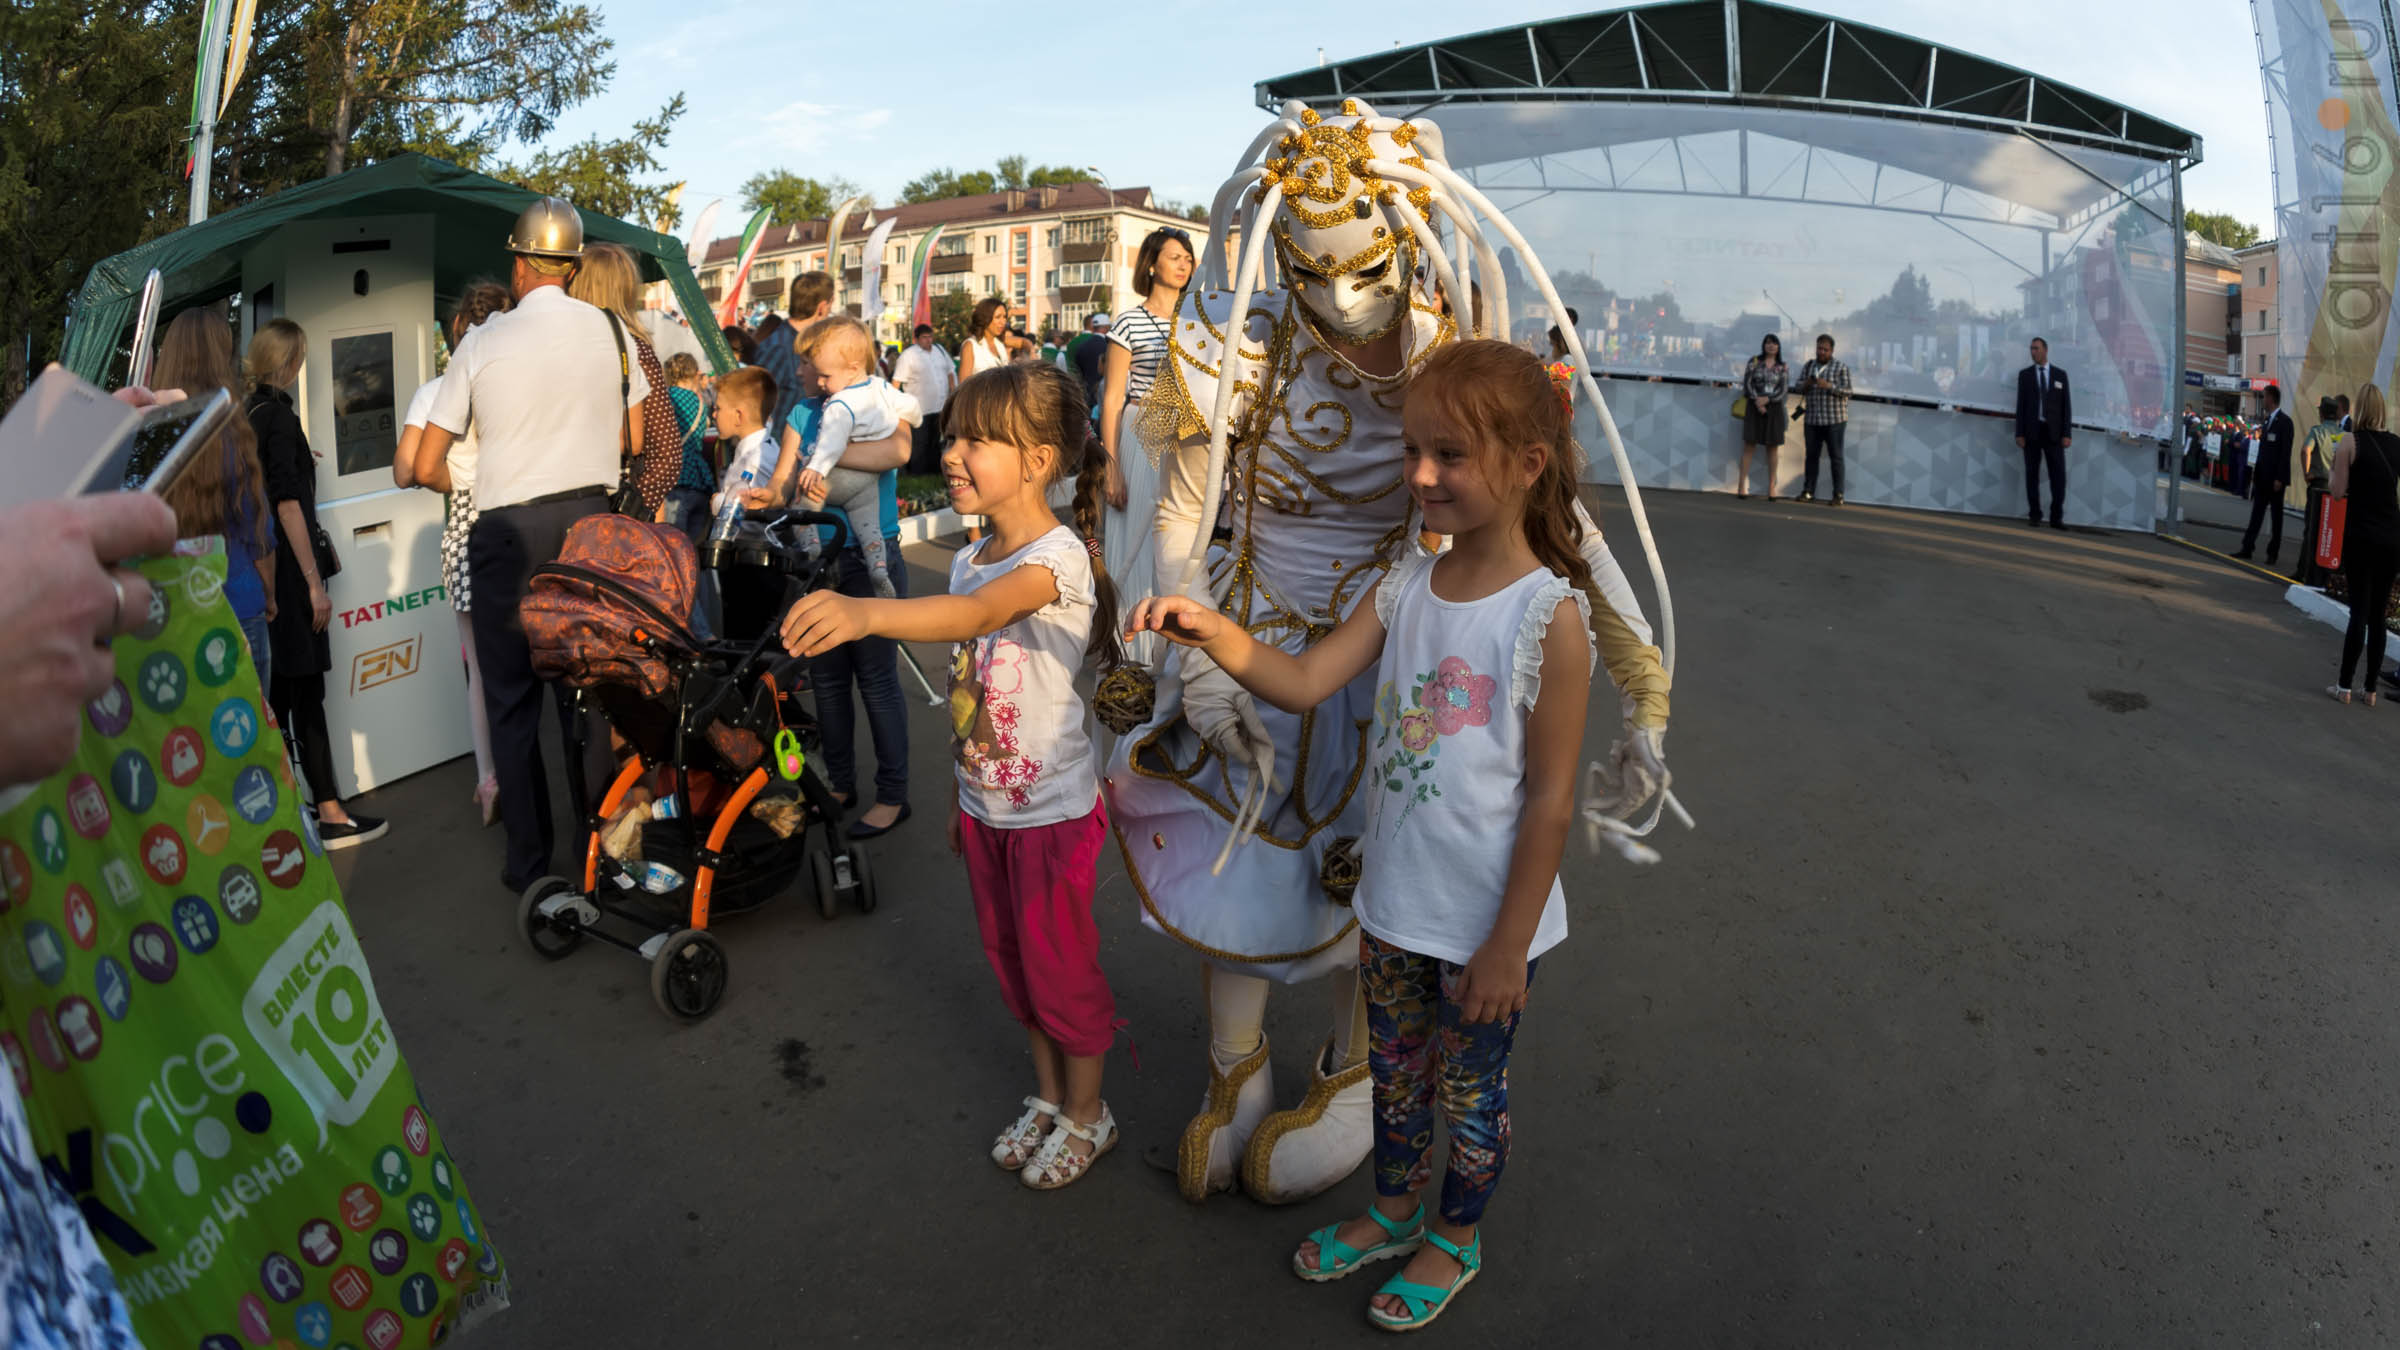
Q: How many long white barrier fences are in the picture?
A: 1